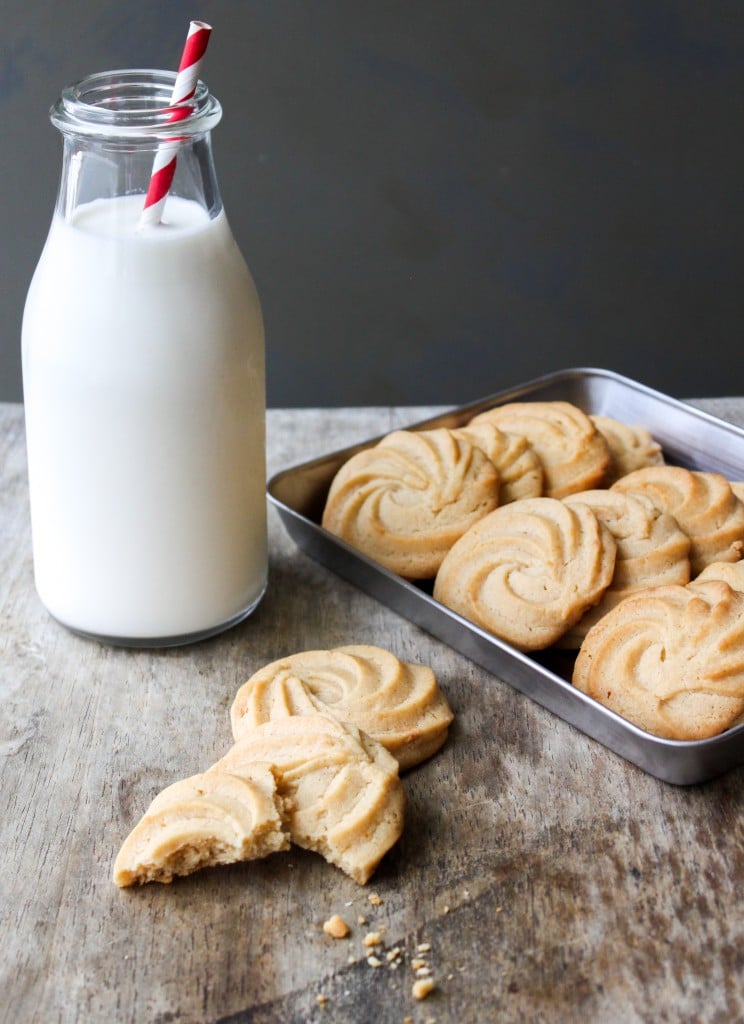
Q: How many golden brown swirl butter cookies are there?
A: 12